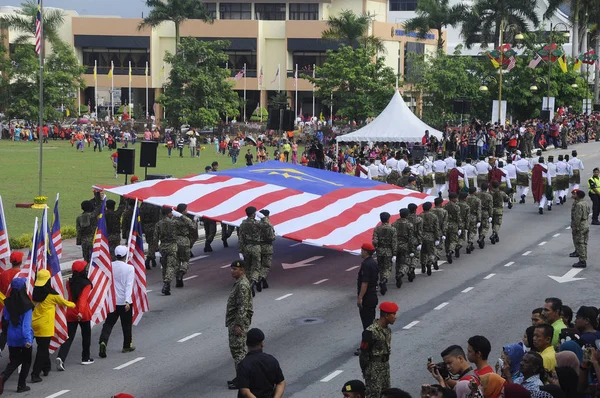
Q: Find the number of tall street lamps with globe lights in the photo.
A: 3